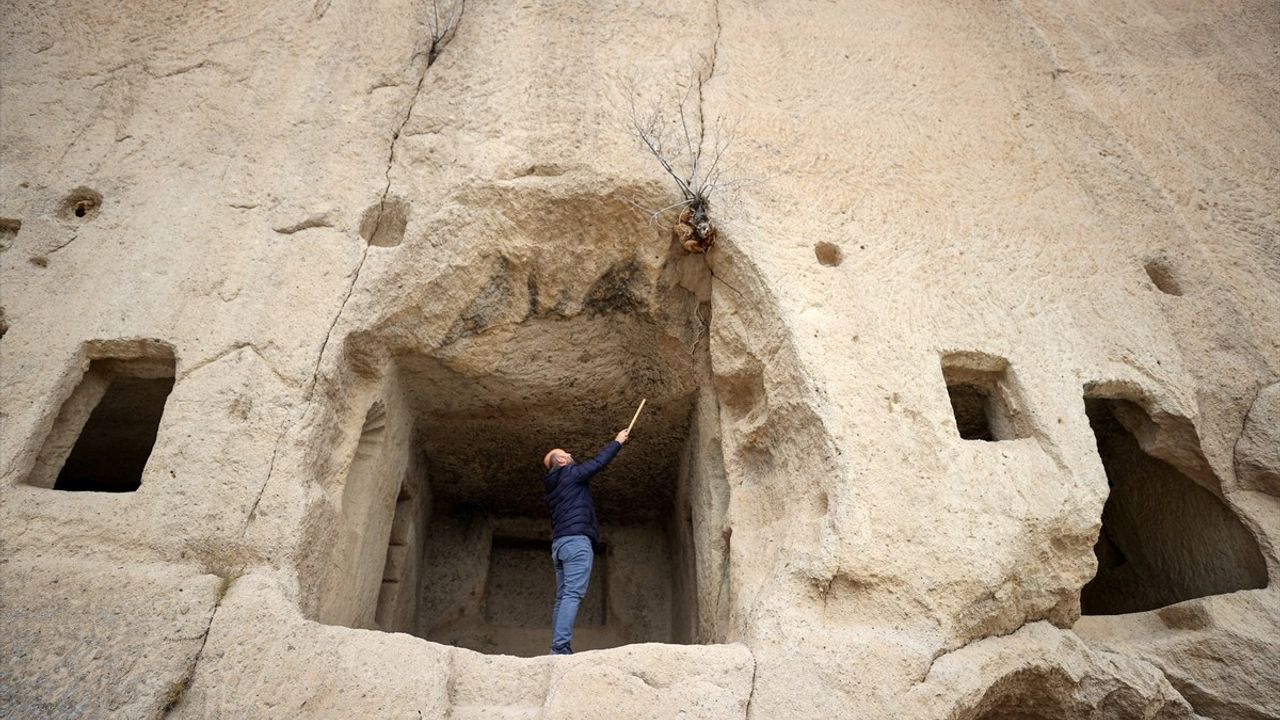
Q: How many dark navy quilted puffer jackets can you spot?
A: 1